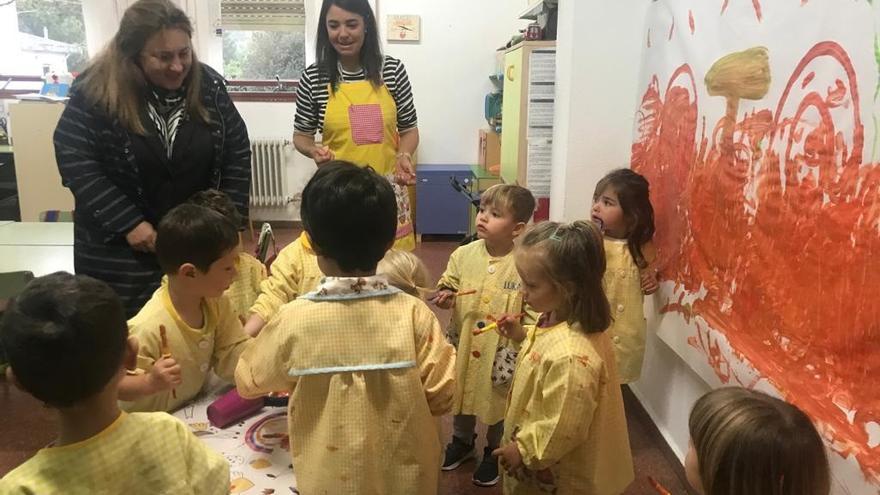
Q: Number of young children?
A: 10